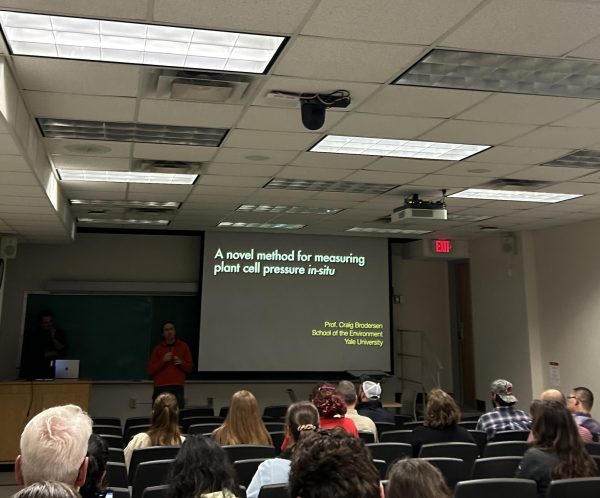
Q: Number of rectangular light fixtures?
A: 14